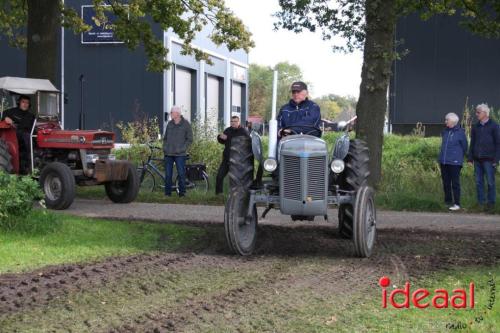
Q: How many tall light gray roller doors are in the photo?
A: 3